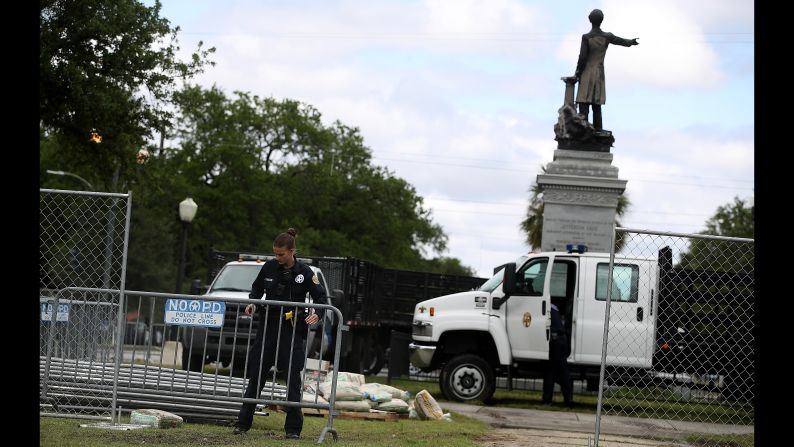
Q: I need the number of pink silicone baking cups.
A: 0